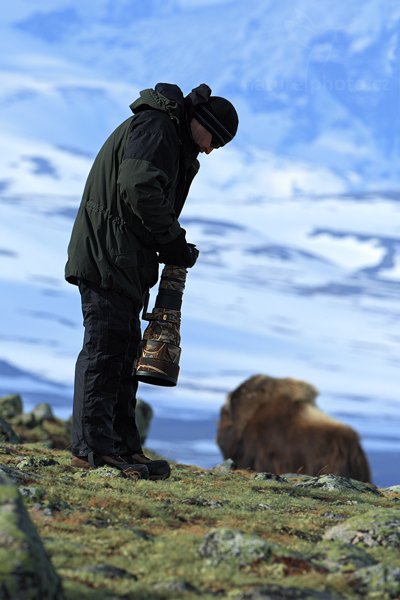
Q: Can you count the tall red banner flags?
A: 0